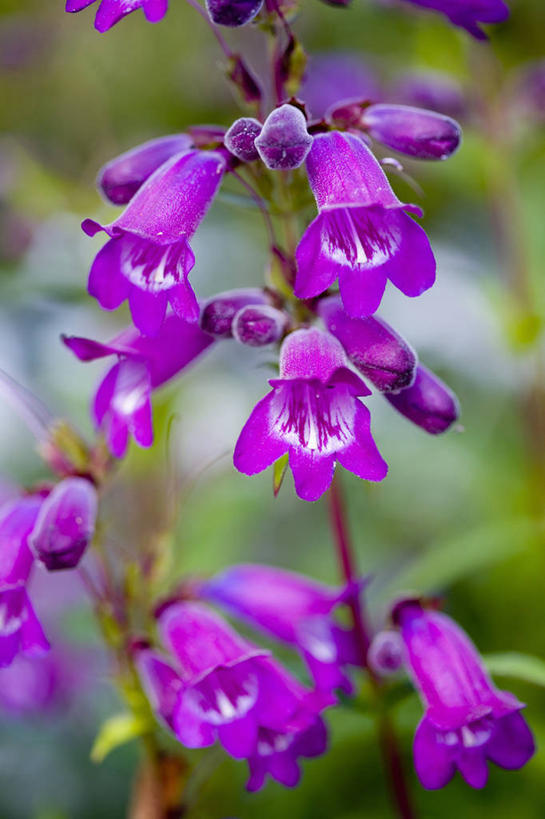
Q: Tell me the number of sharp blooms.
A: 3